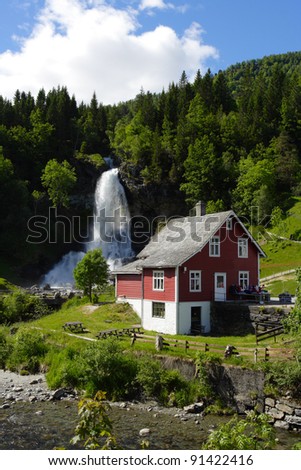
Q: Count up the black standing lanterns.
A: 0